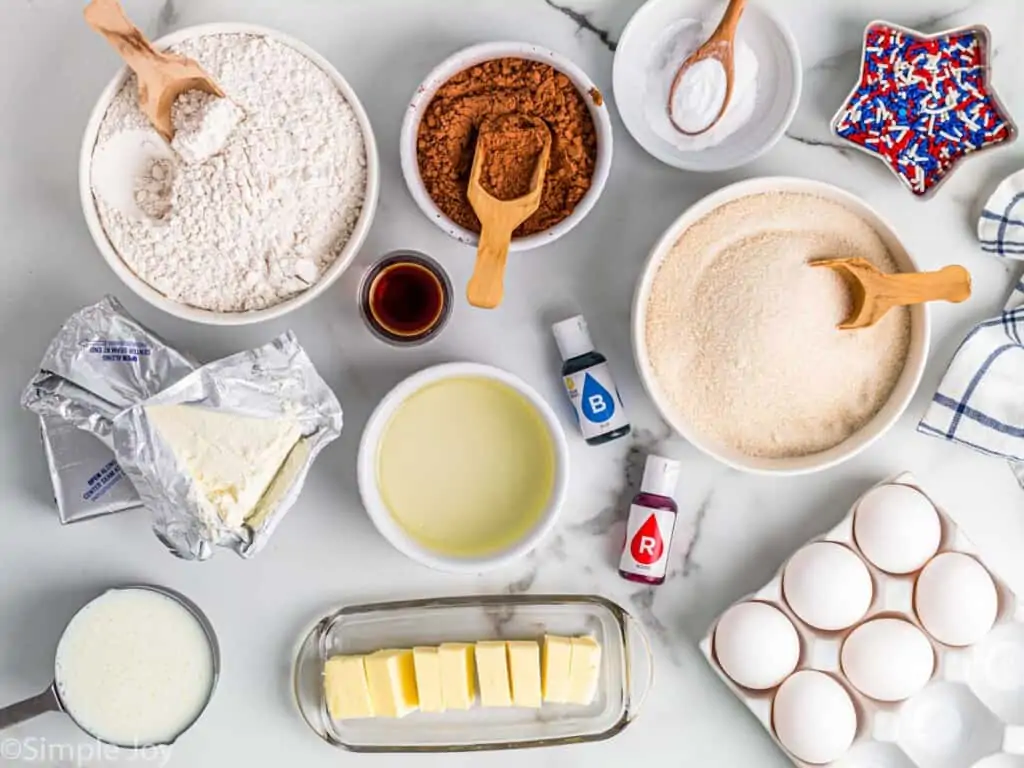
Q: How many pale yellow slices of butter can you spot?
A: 8